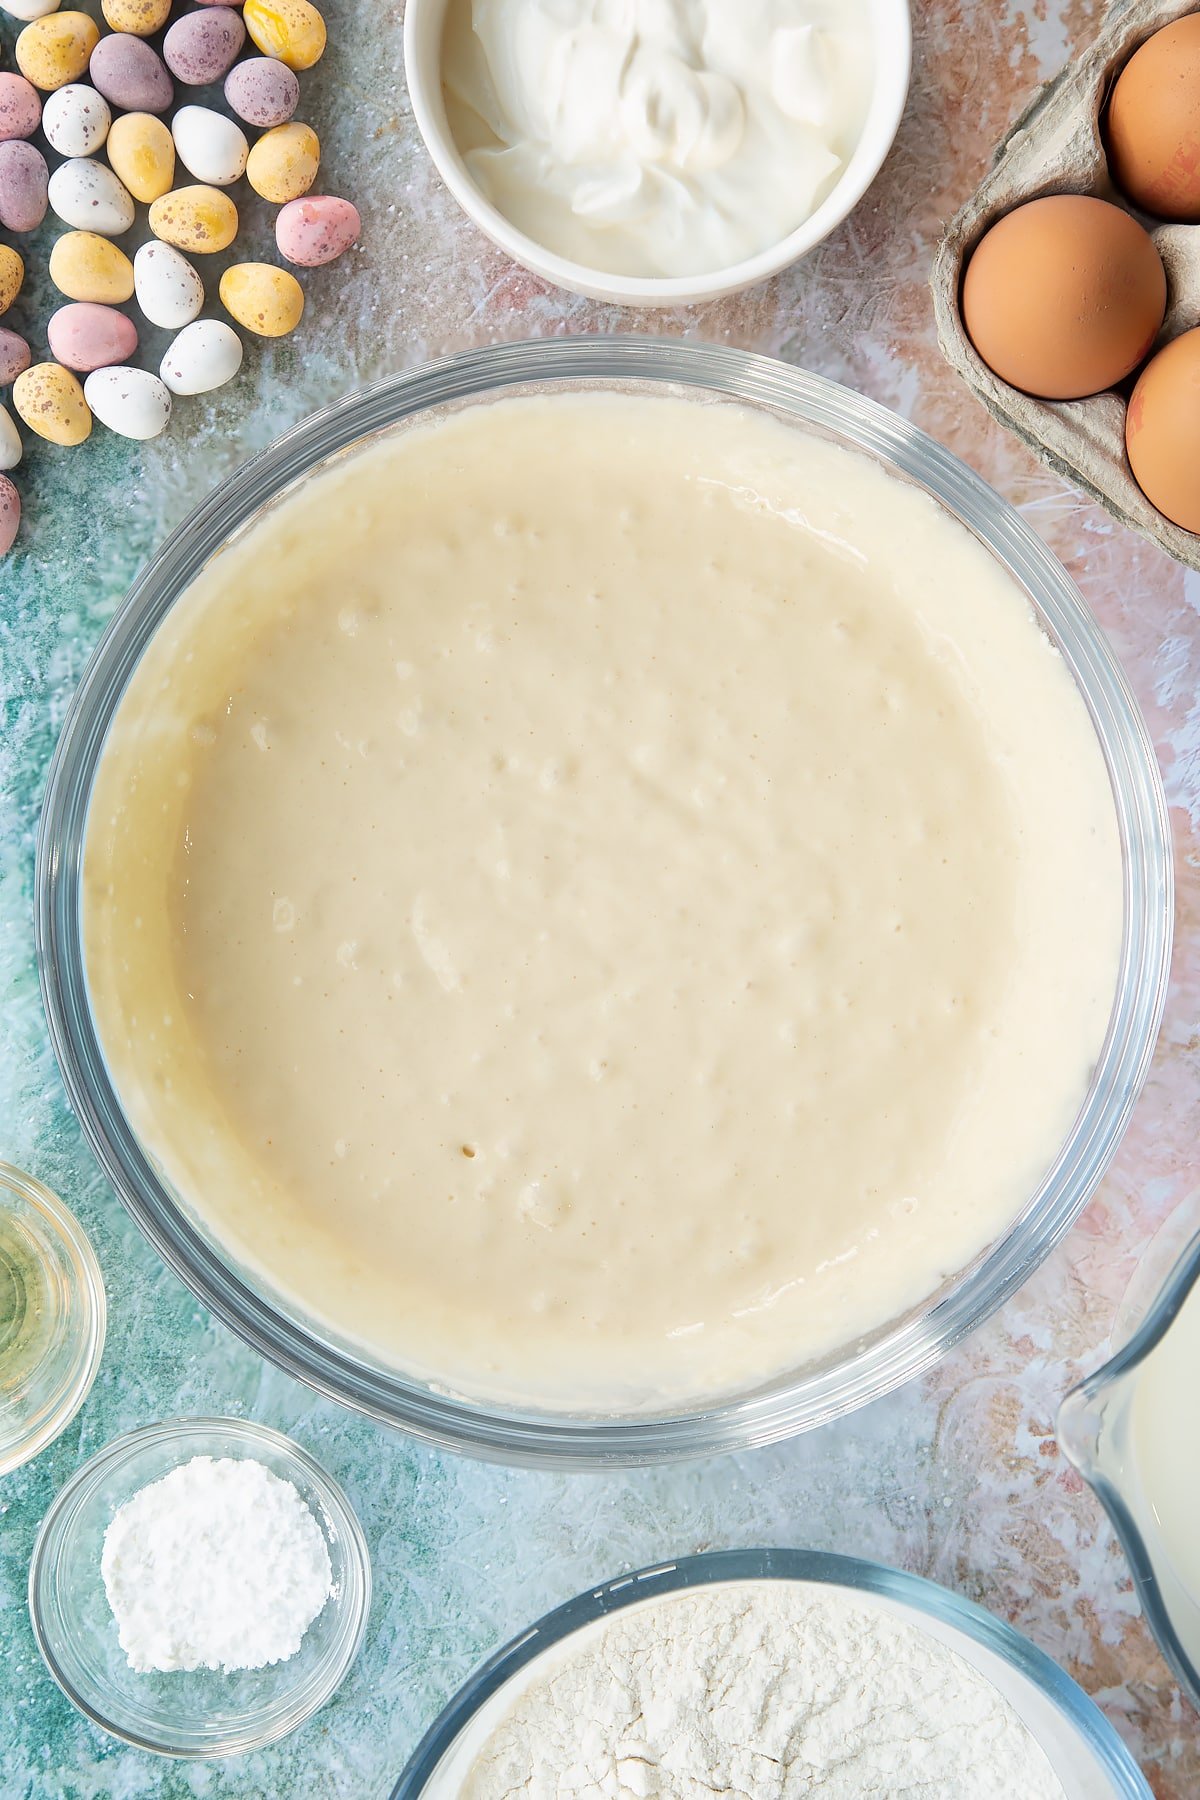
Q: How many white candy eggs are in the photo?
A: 8